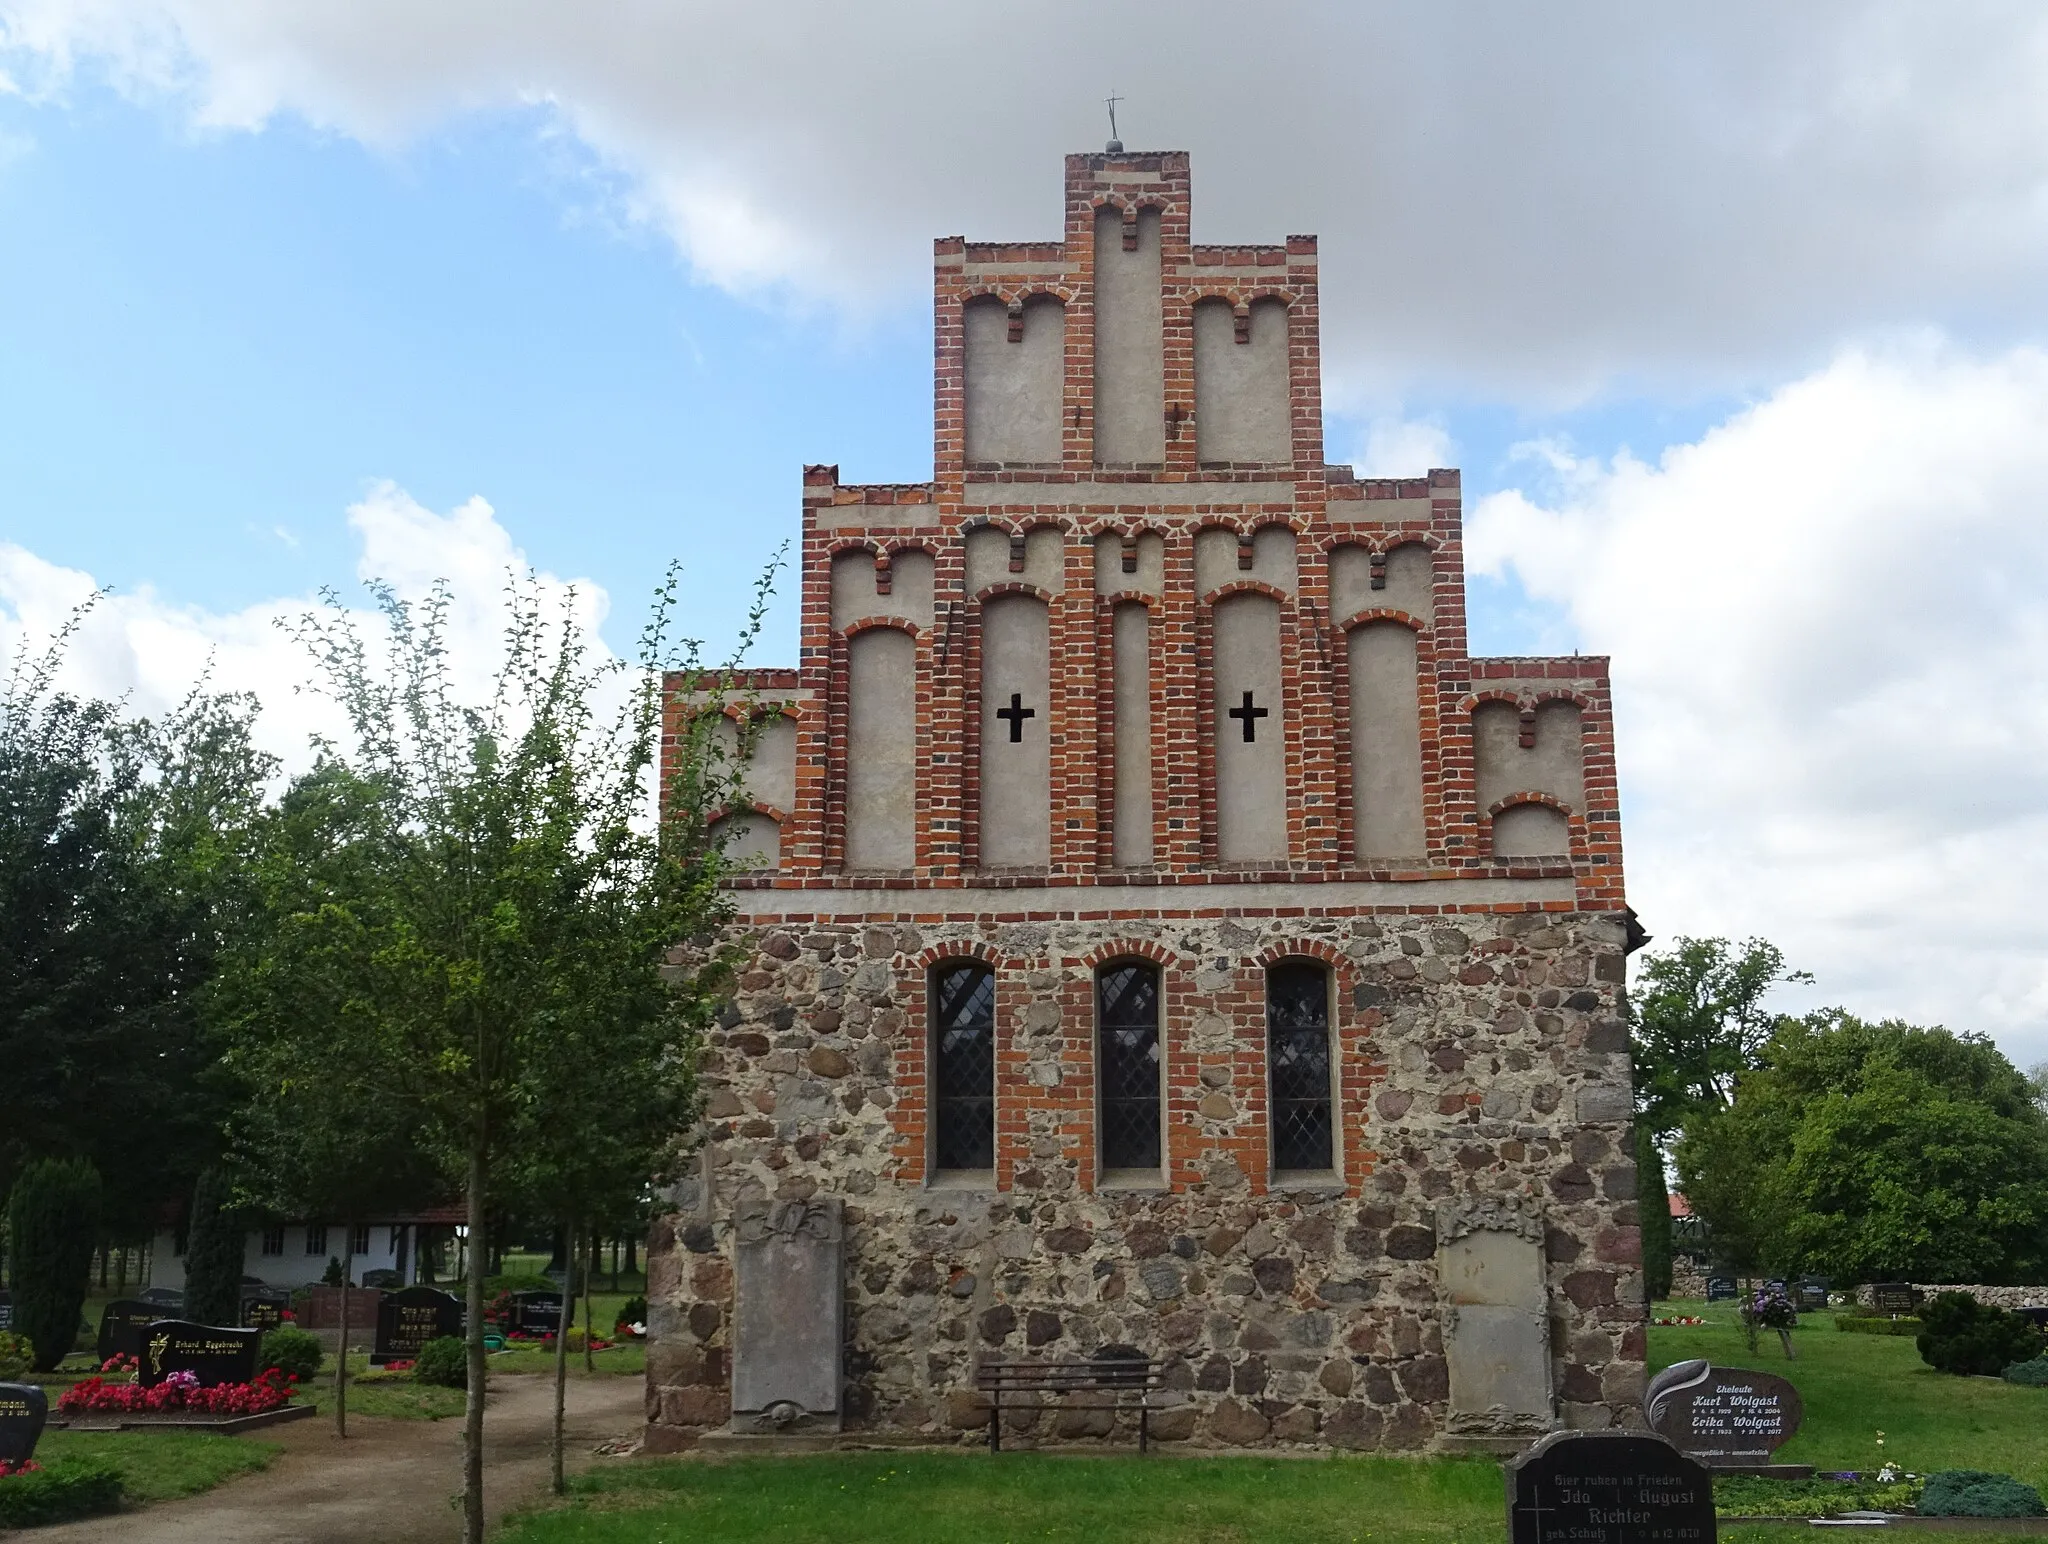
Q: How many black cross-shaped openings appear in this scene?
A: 2